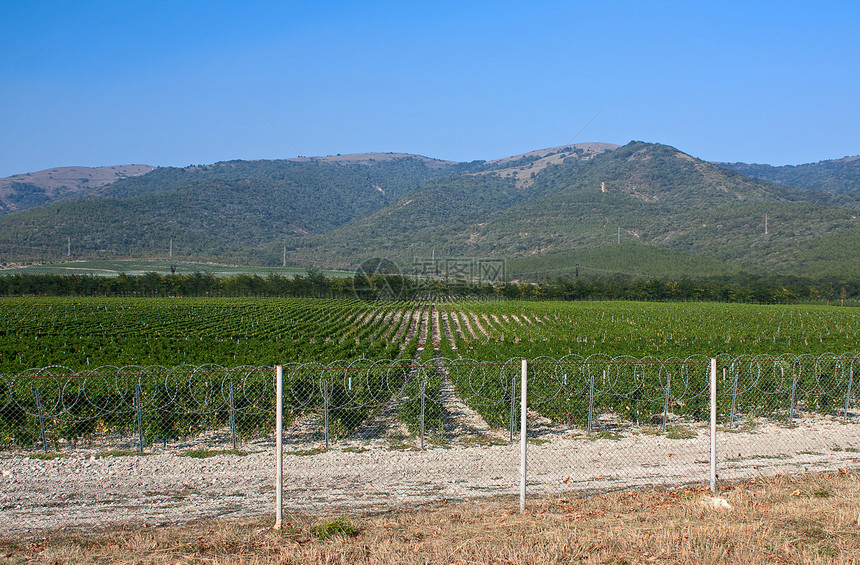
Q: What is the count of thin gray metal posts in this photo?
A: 11